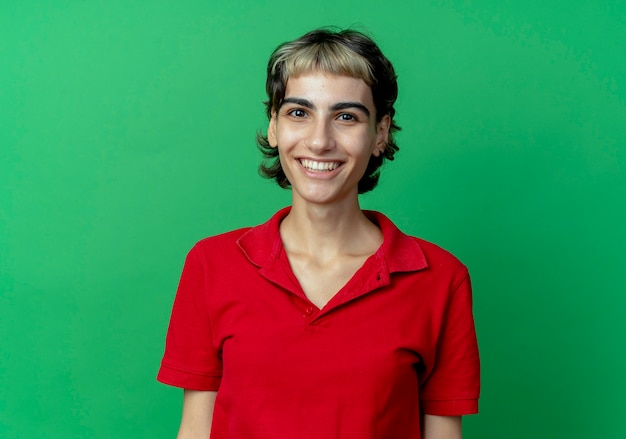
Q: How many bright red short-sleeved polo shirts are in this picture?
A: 1